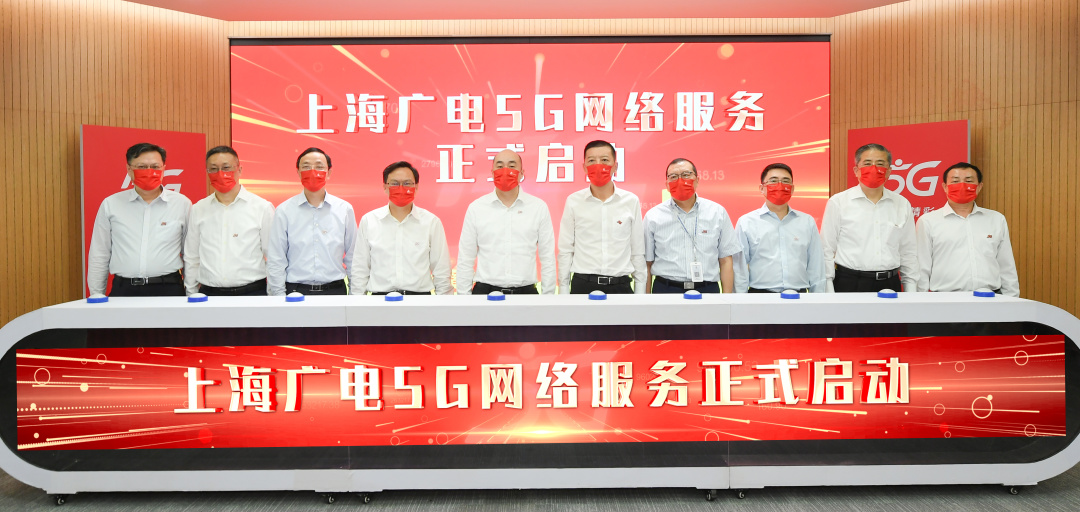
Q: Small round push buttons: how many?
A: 10